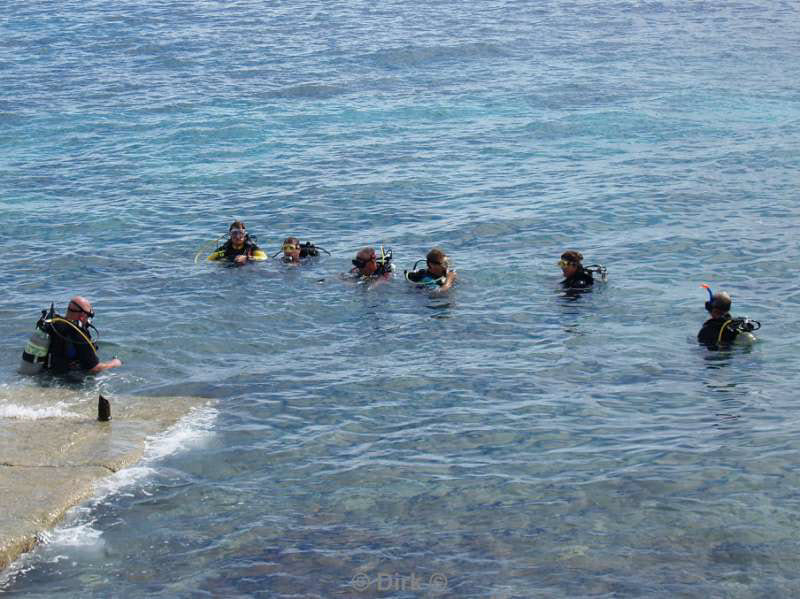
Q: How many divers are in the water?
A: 7